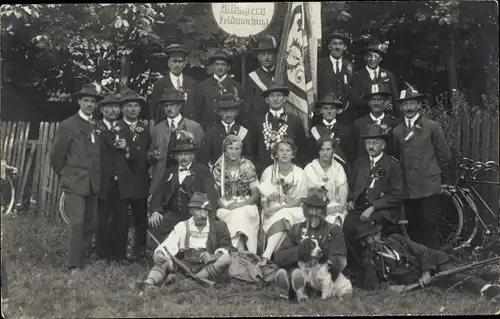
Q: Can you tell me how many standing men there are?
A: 14